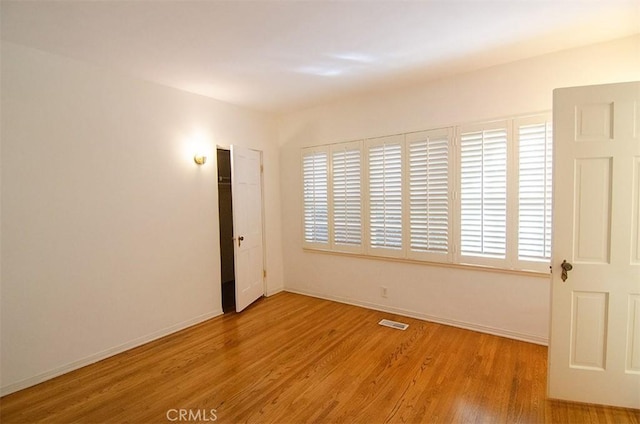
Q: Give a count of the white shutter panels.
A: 6